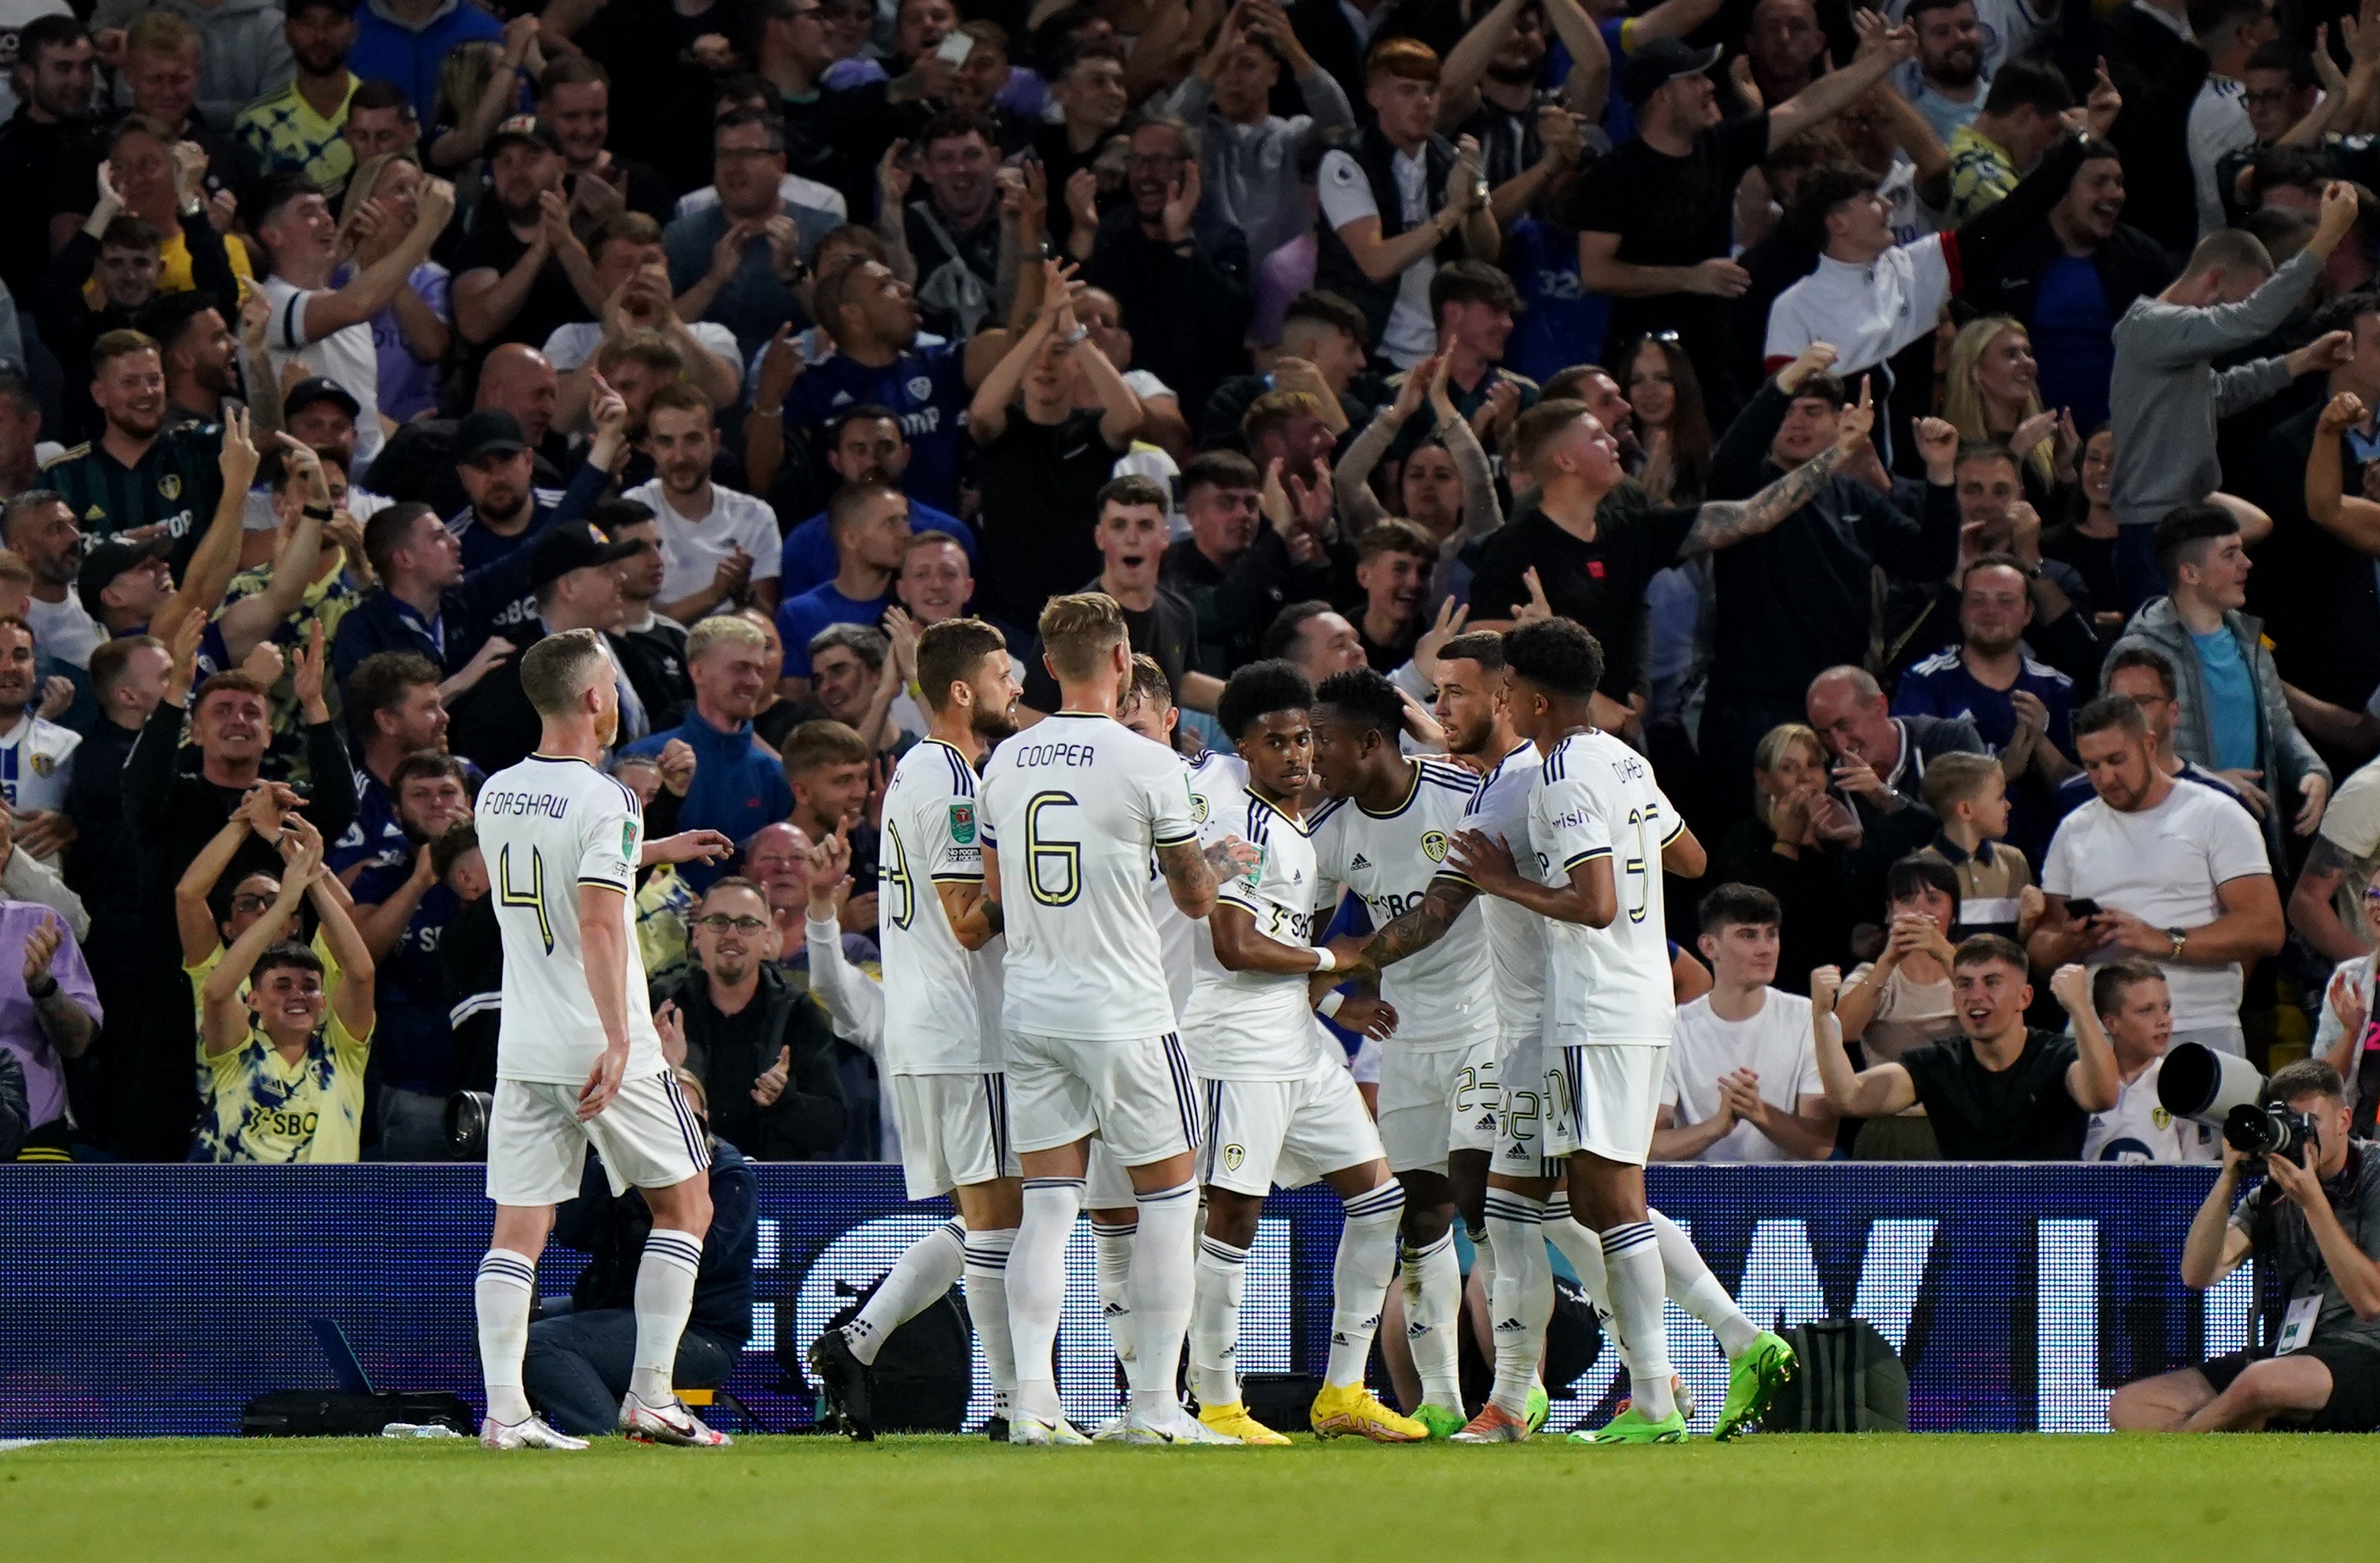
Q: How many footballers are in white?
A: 8